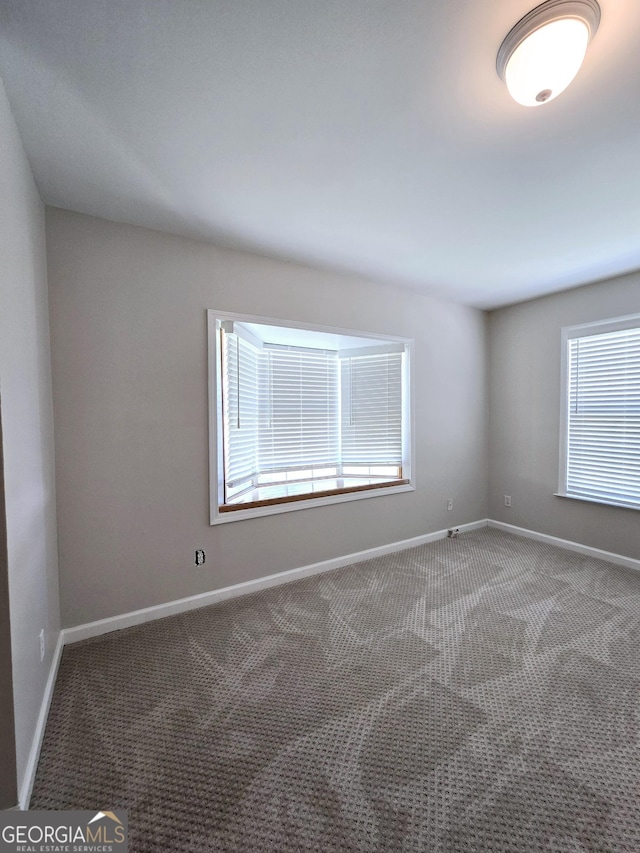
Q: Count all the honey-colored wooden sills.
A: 1